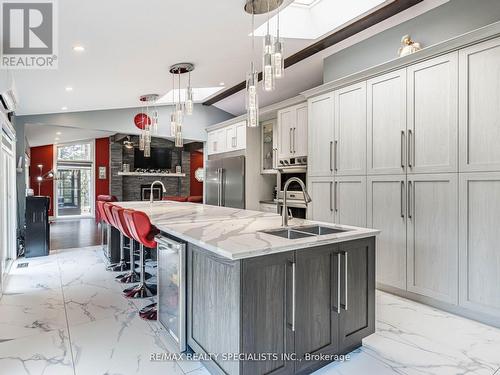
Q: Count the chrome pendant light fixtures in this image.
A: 3